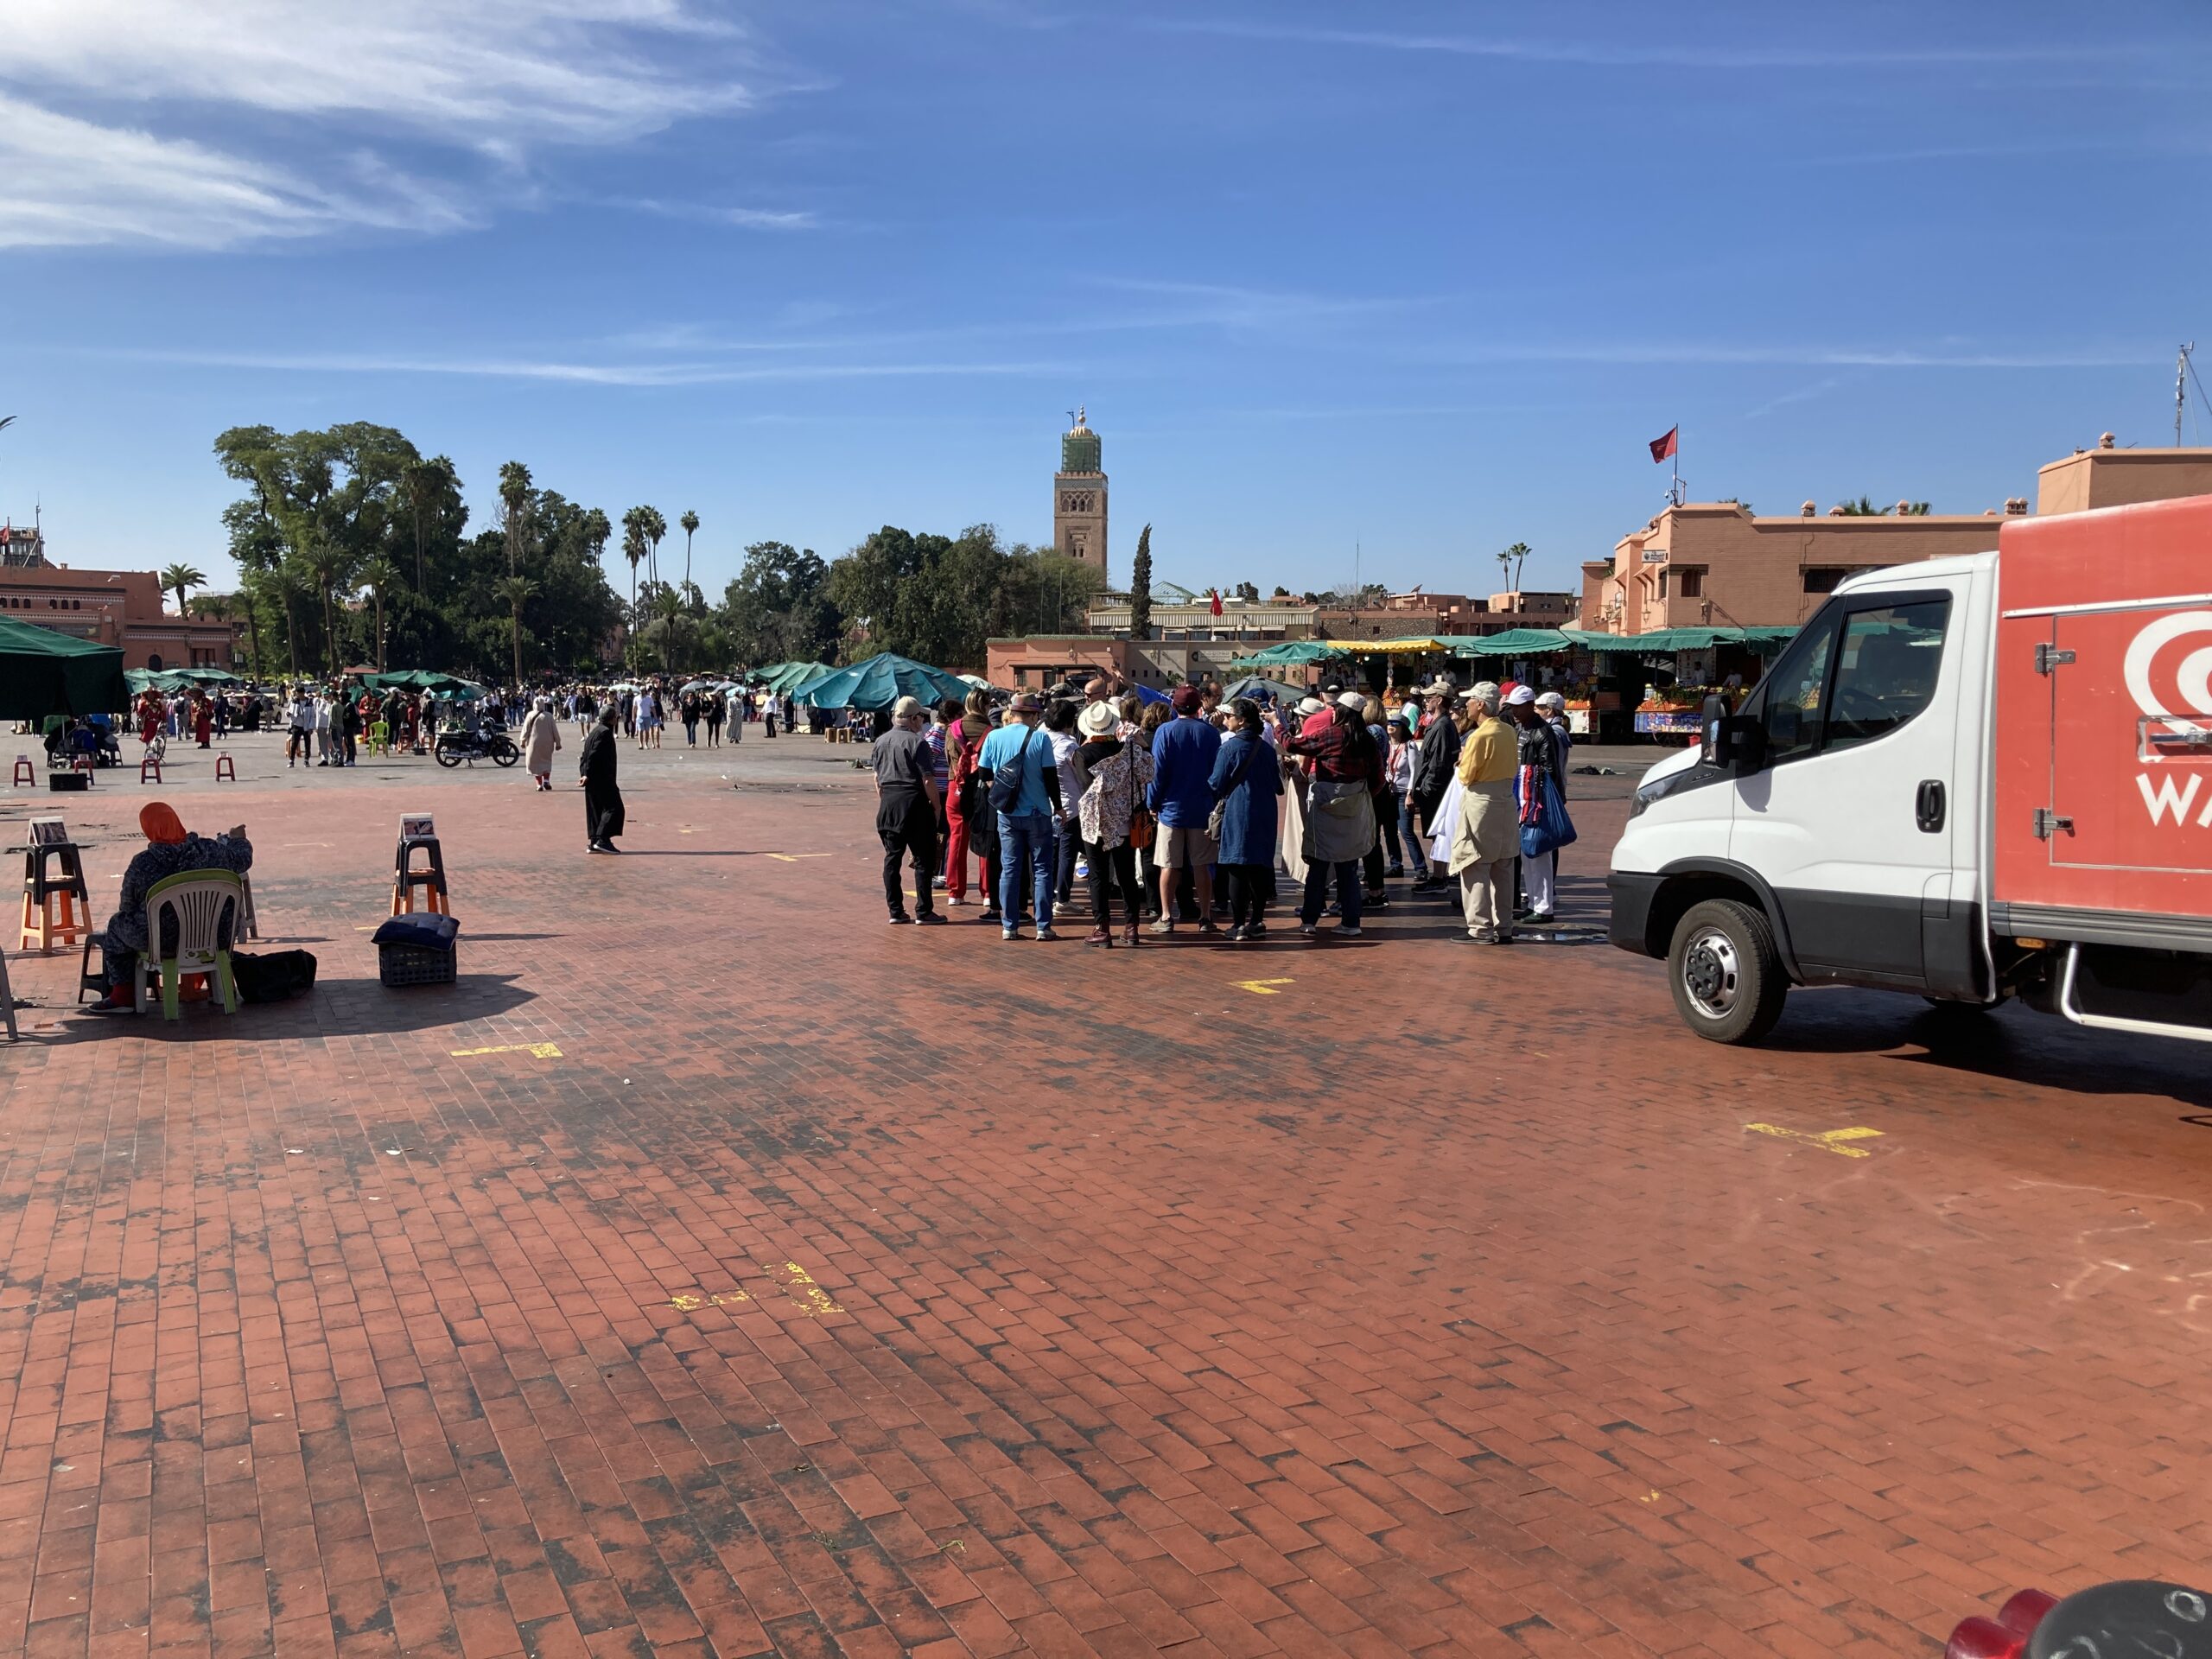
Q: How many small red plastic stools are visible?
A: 4